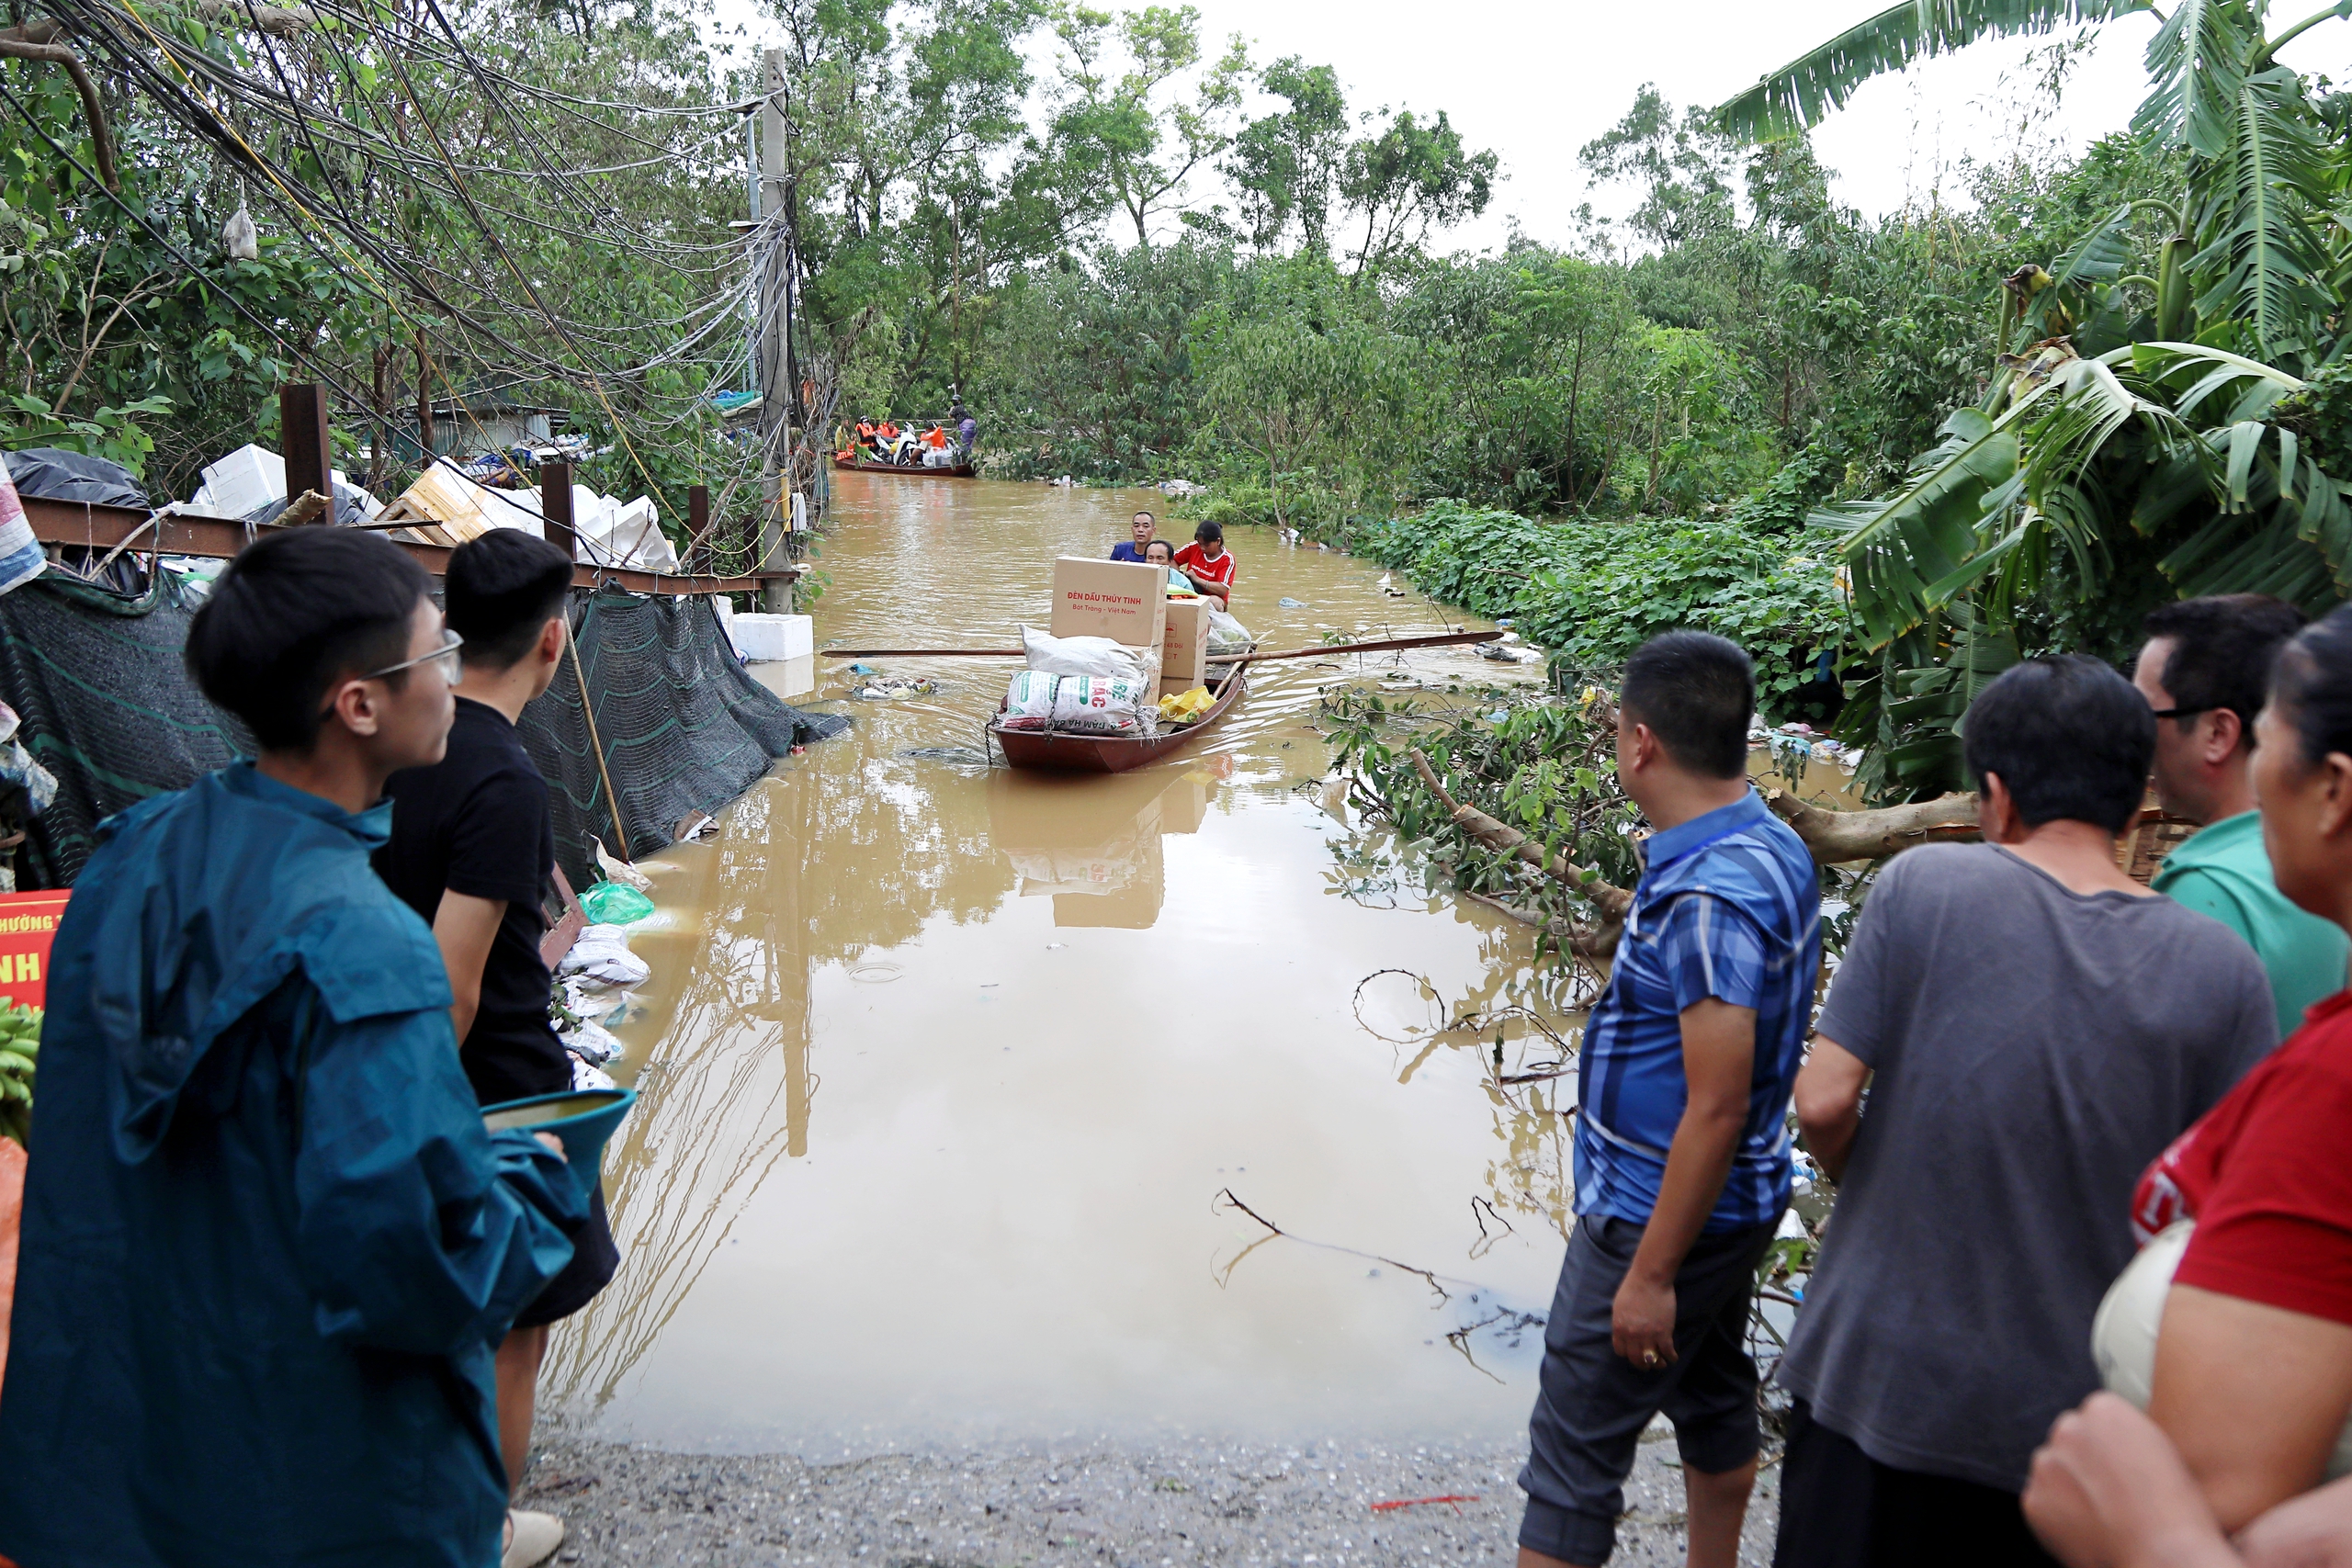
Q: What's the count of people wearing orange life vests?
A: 3